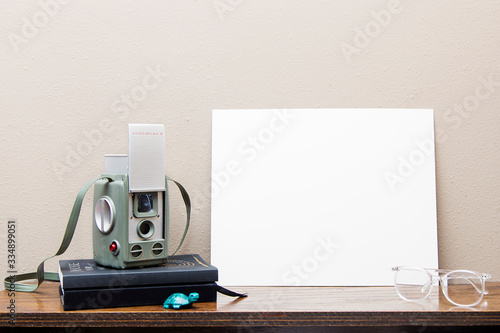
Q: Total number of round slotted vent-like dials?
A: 2